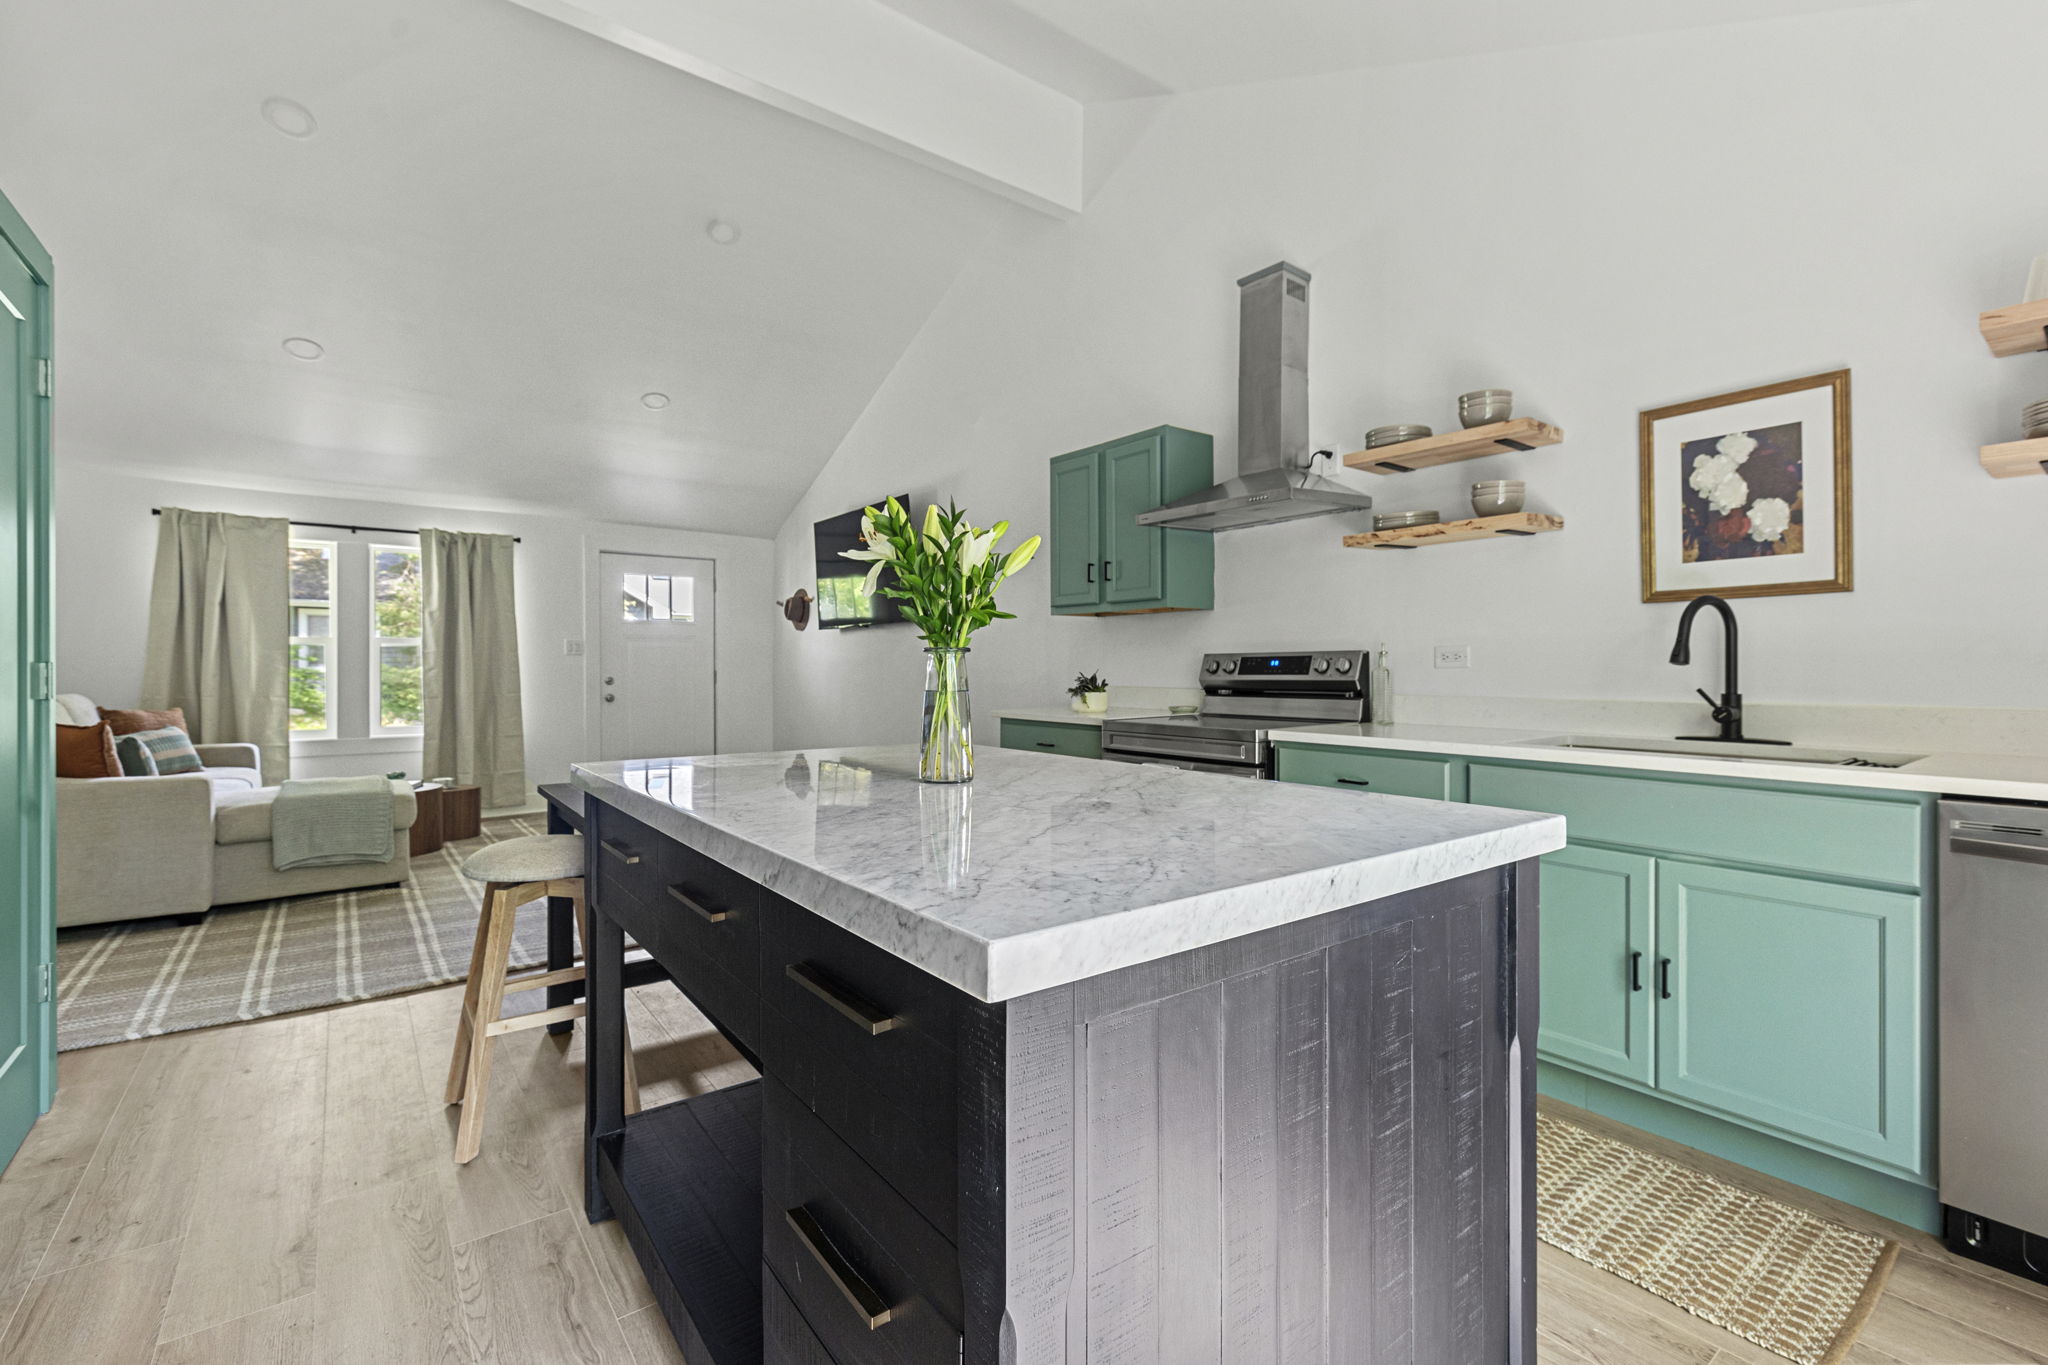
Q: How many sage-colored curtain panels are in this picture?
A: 2